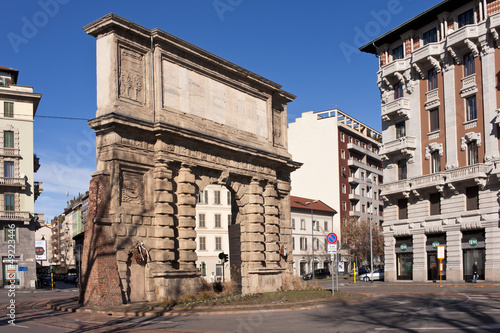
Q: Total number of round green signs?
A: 3